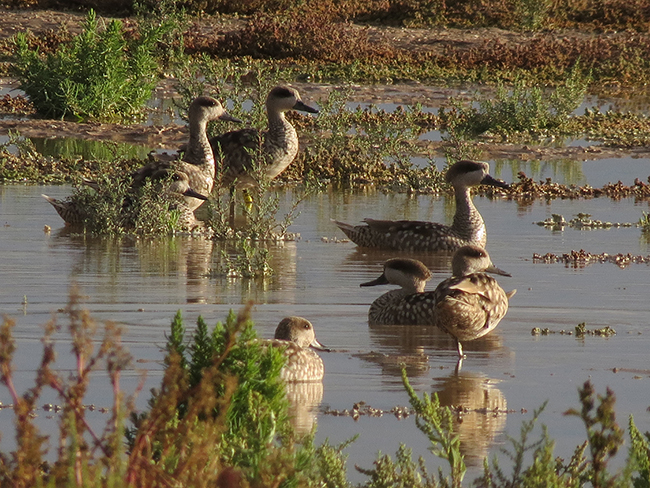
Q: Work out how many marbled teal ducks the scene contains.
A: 7